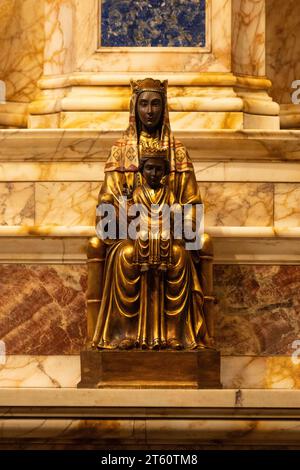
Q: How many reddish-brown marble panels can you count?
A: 2